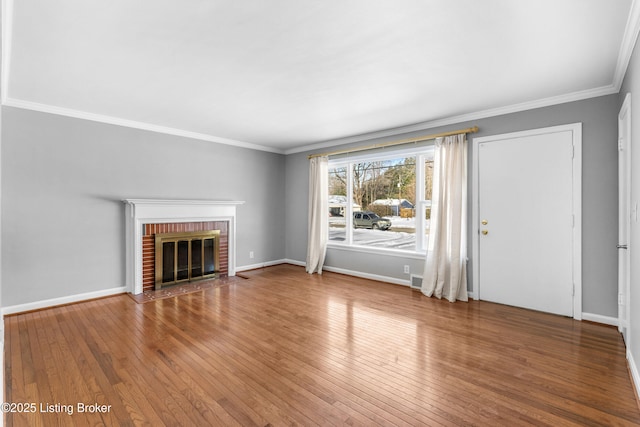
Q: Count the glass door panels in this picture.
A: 4